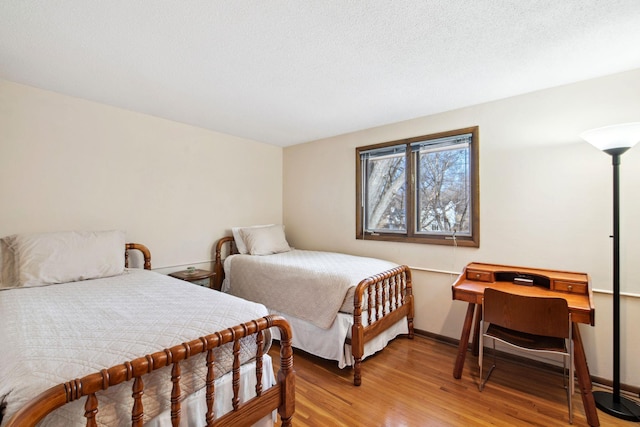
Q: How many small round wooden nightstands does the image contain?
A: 1